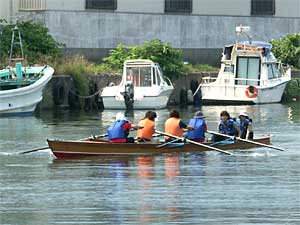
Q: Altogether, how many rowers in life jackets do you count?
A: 6